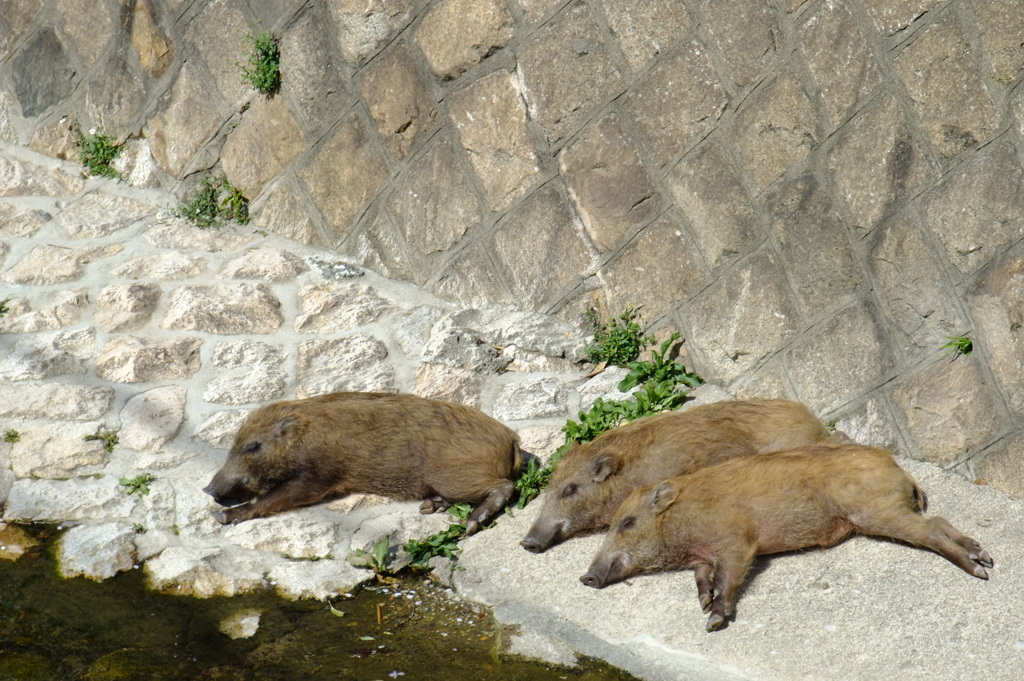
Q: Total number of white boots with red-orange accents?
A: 0